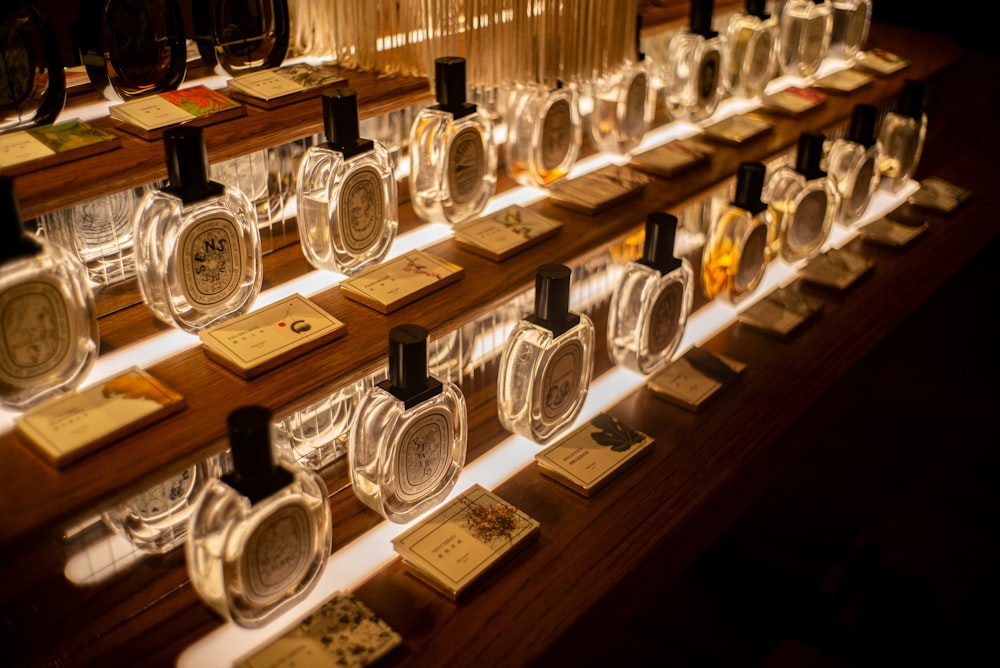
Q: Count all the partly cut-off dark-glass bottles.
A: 3